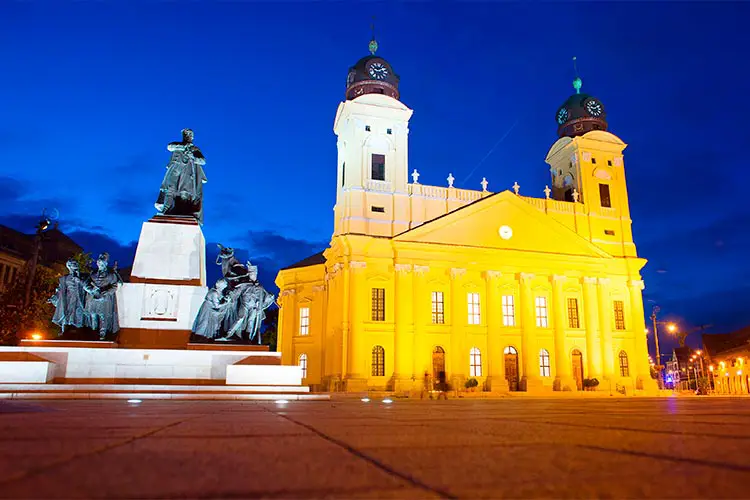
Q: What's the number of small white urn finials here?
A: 6